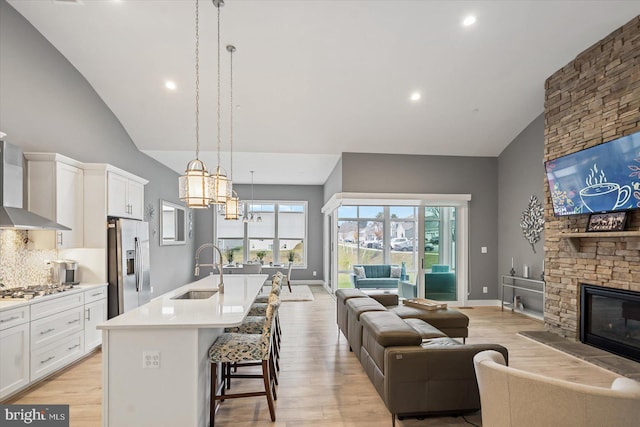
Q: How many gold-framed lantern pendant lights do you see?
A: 3